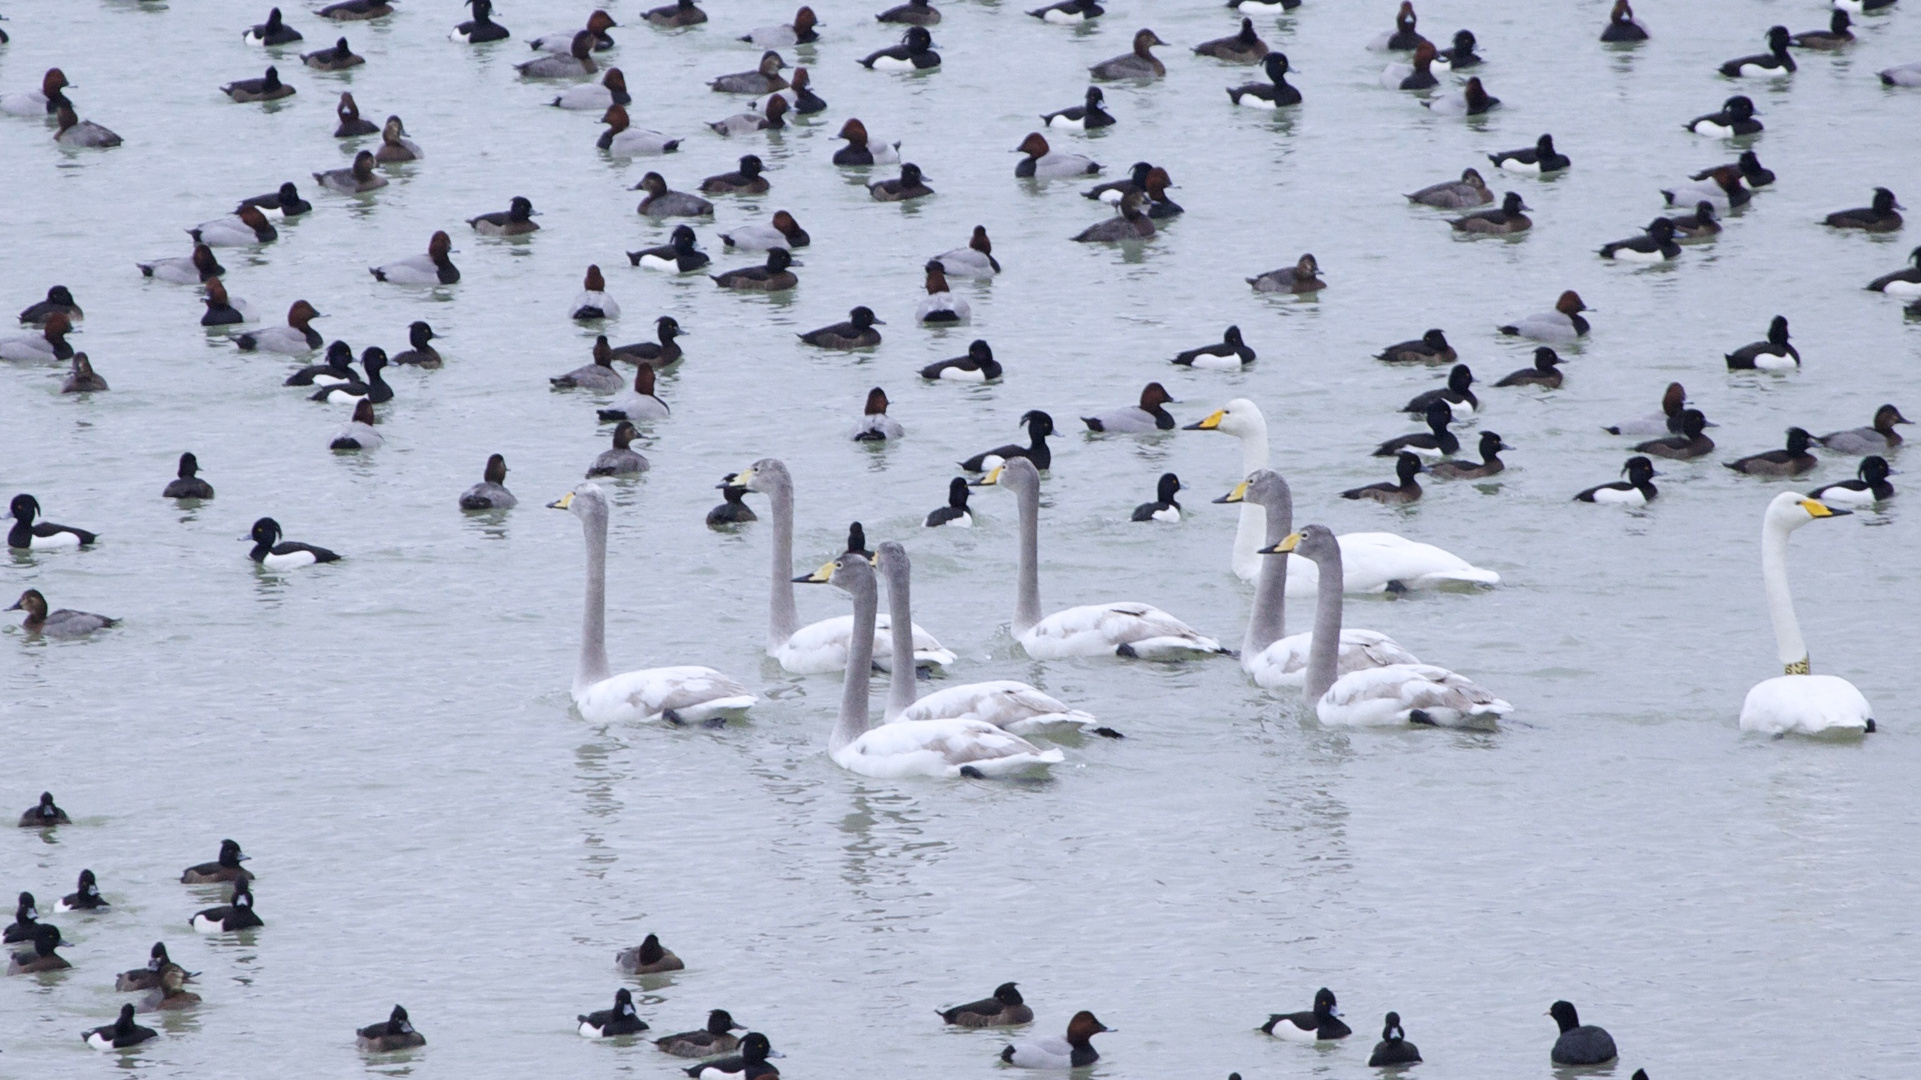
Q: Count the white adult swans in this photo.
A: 2